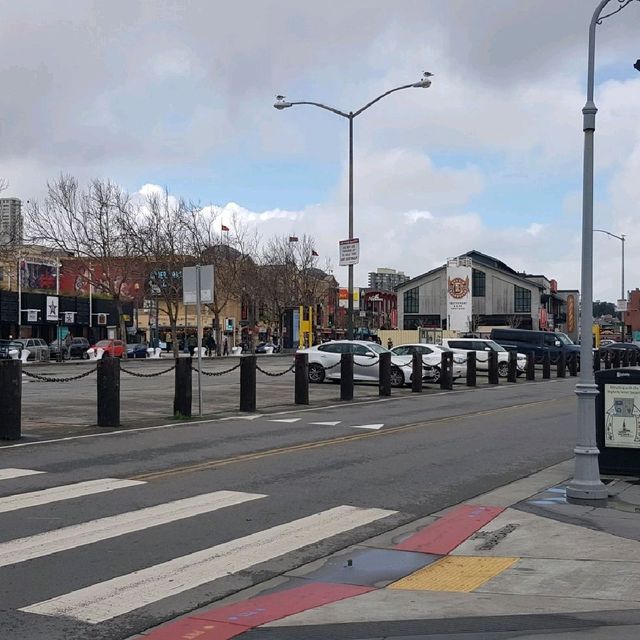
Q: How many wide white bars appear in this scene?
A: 4